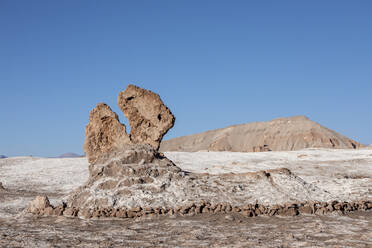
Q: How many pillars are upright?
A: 2